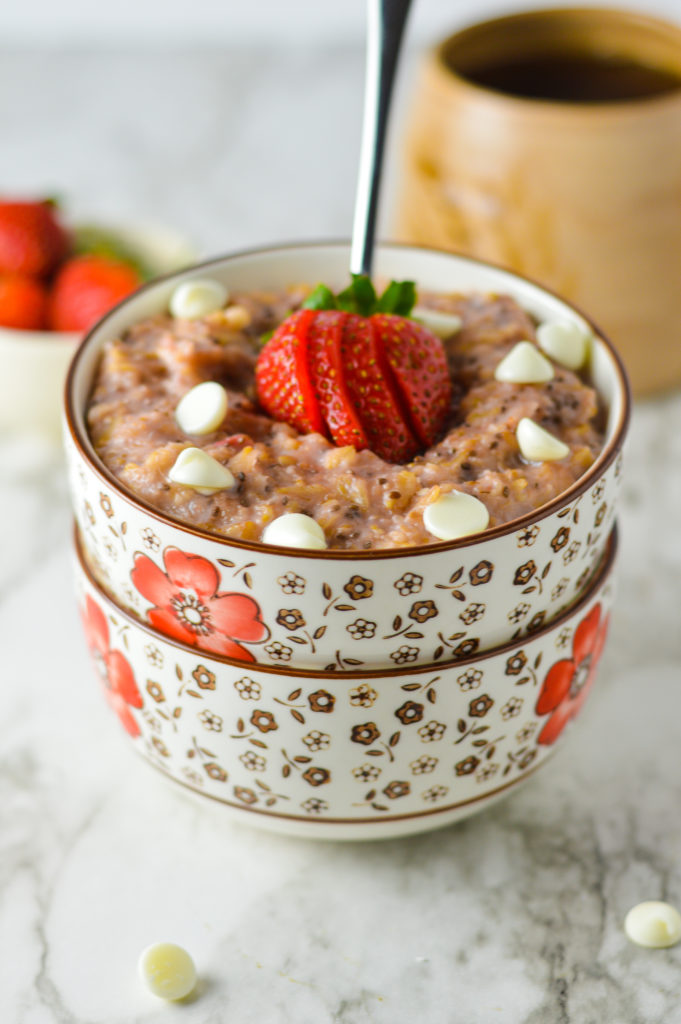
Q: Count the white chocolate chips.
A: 11